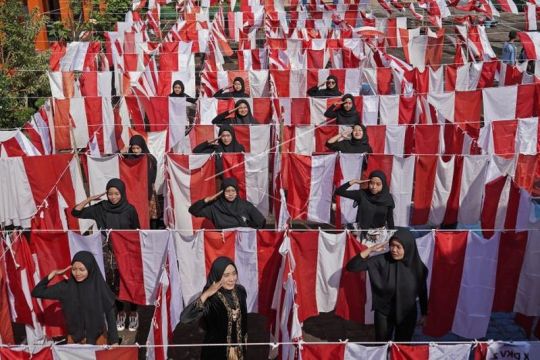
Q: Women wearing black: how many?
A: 14